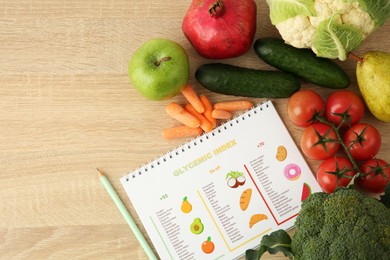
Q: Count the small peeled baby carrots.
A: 7